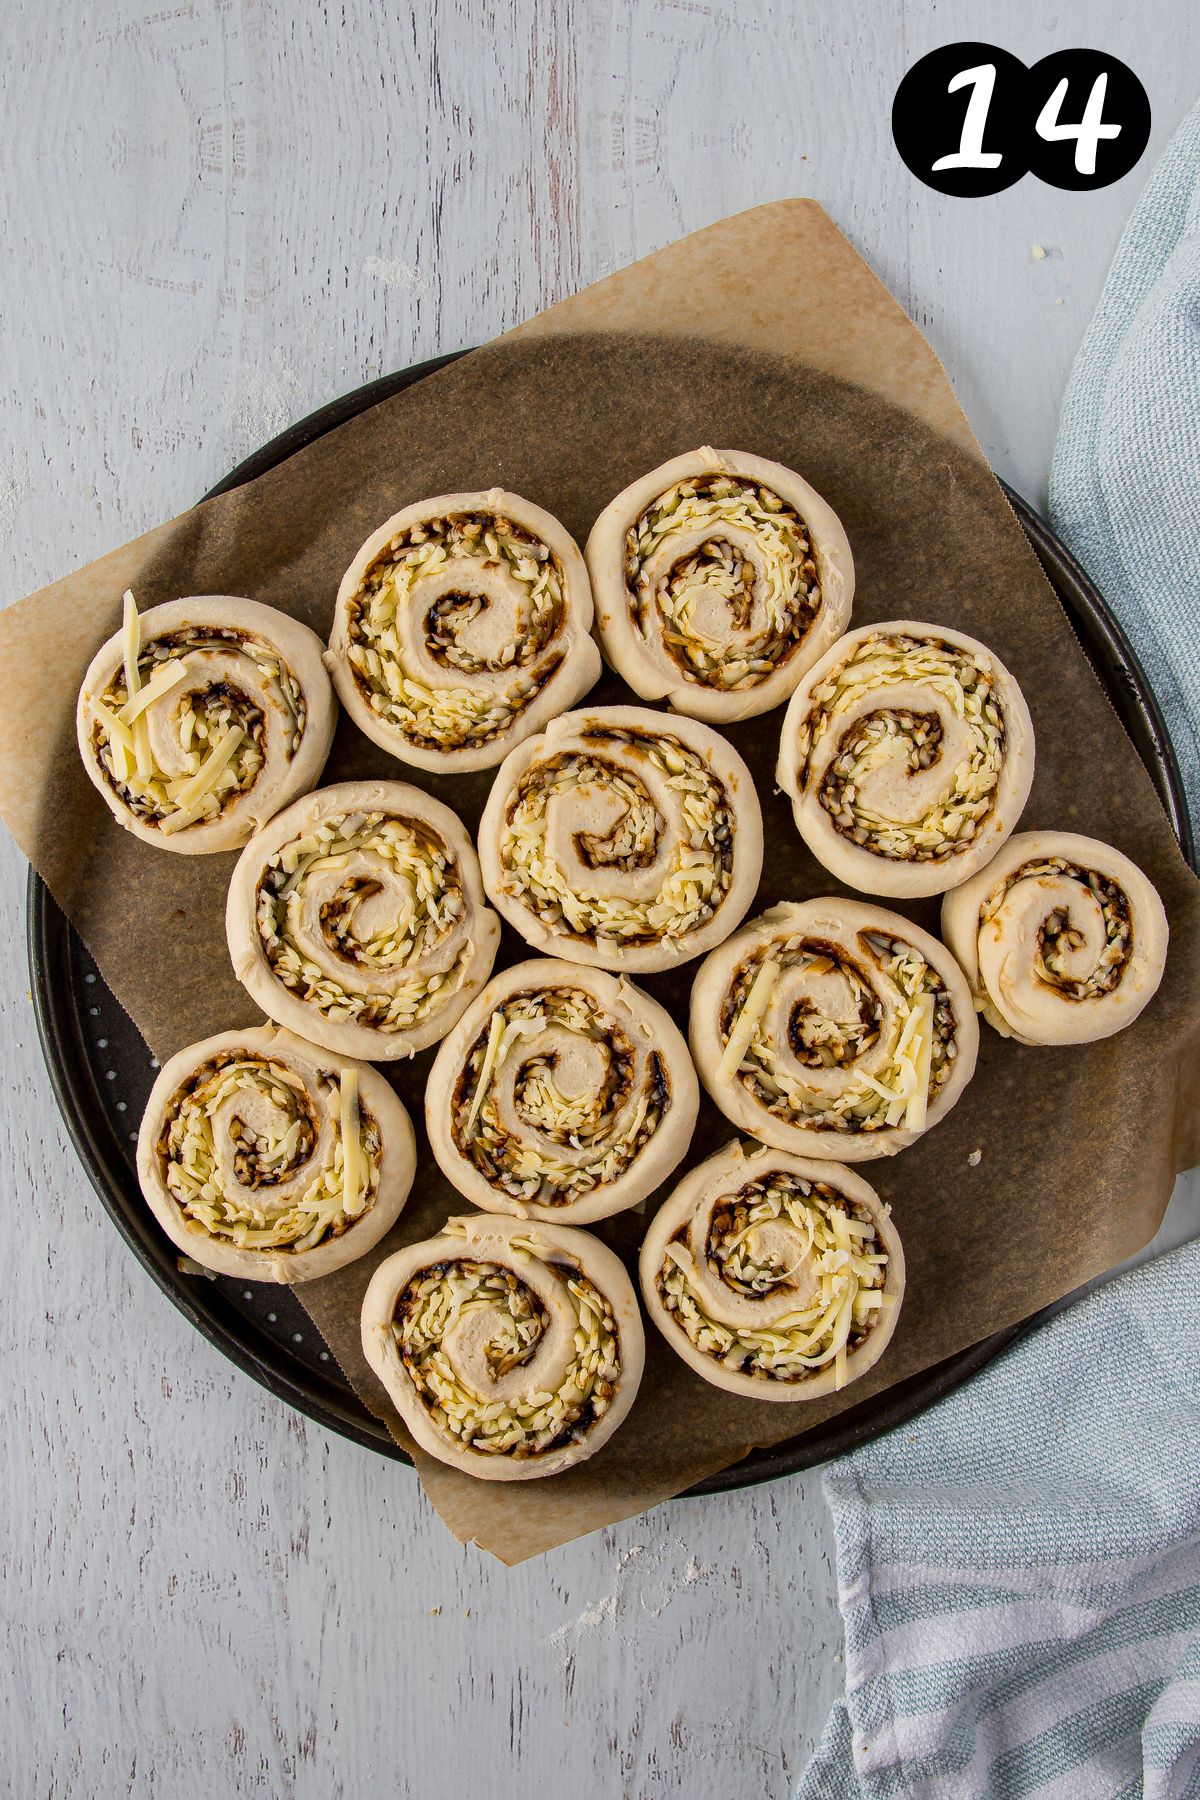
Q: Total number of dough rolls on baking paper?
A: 12